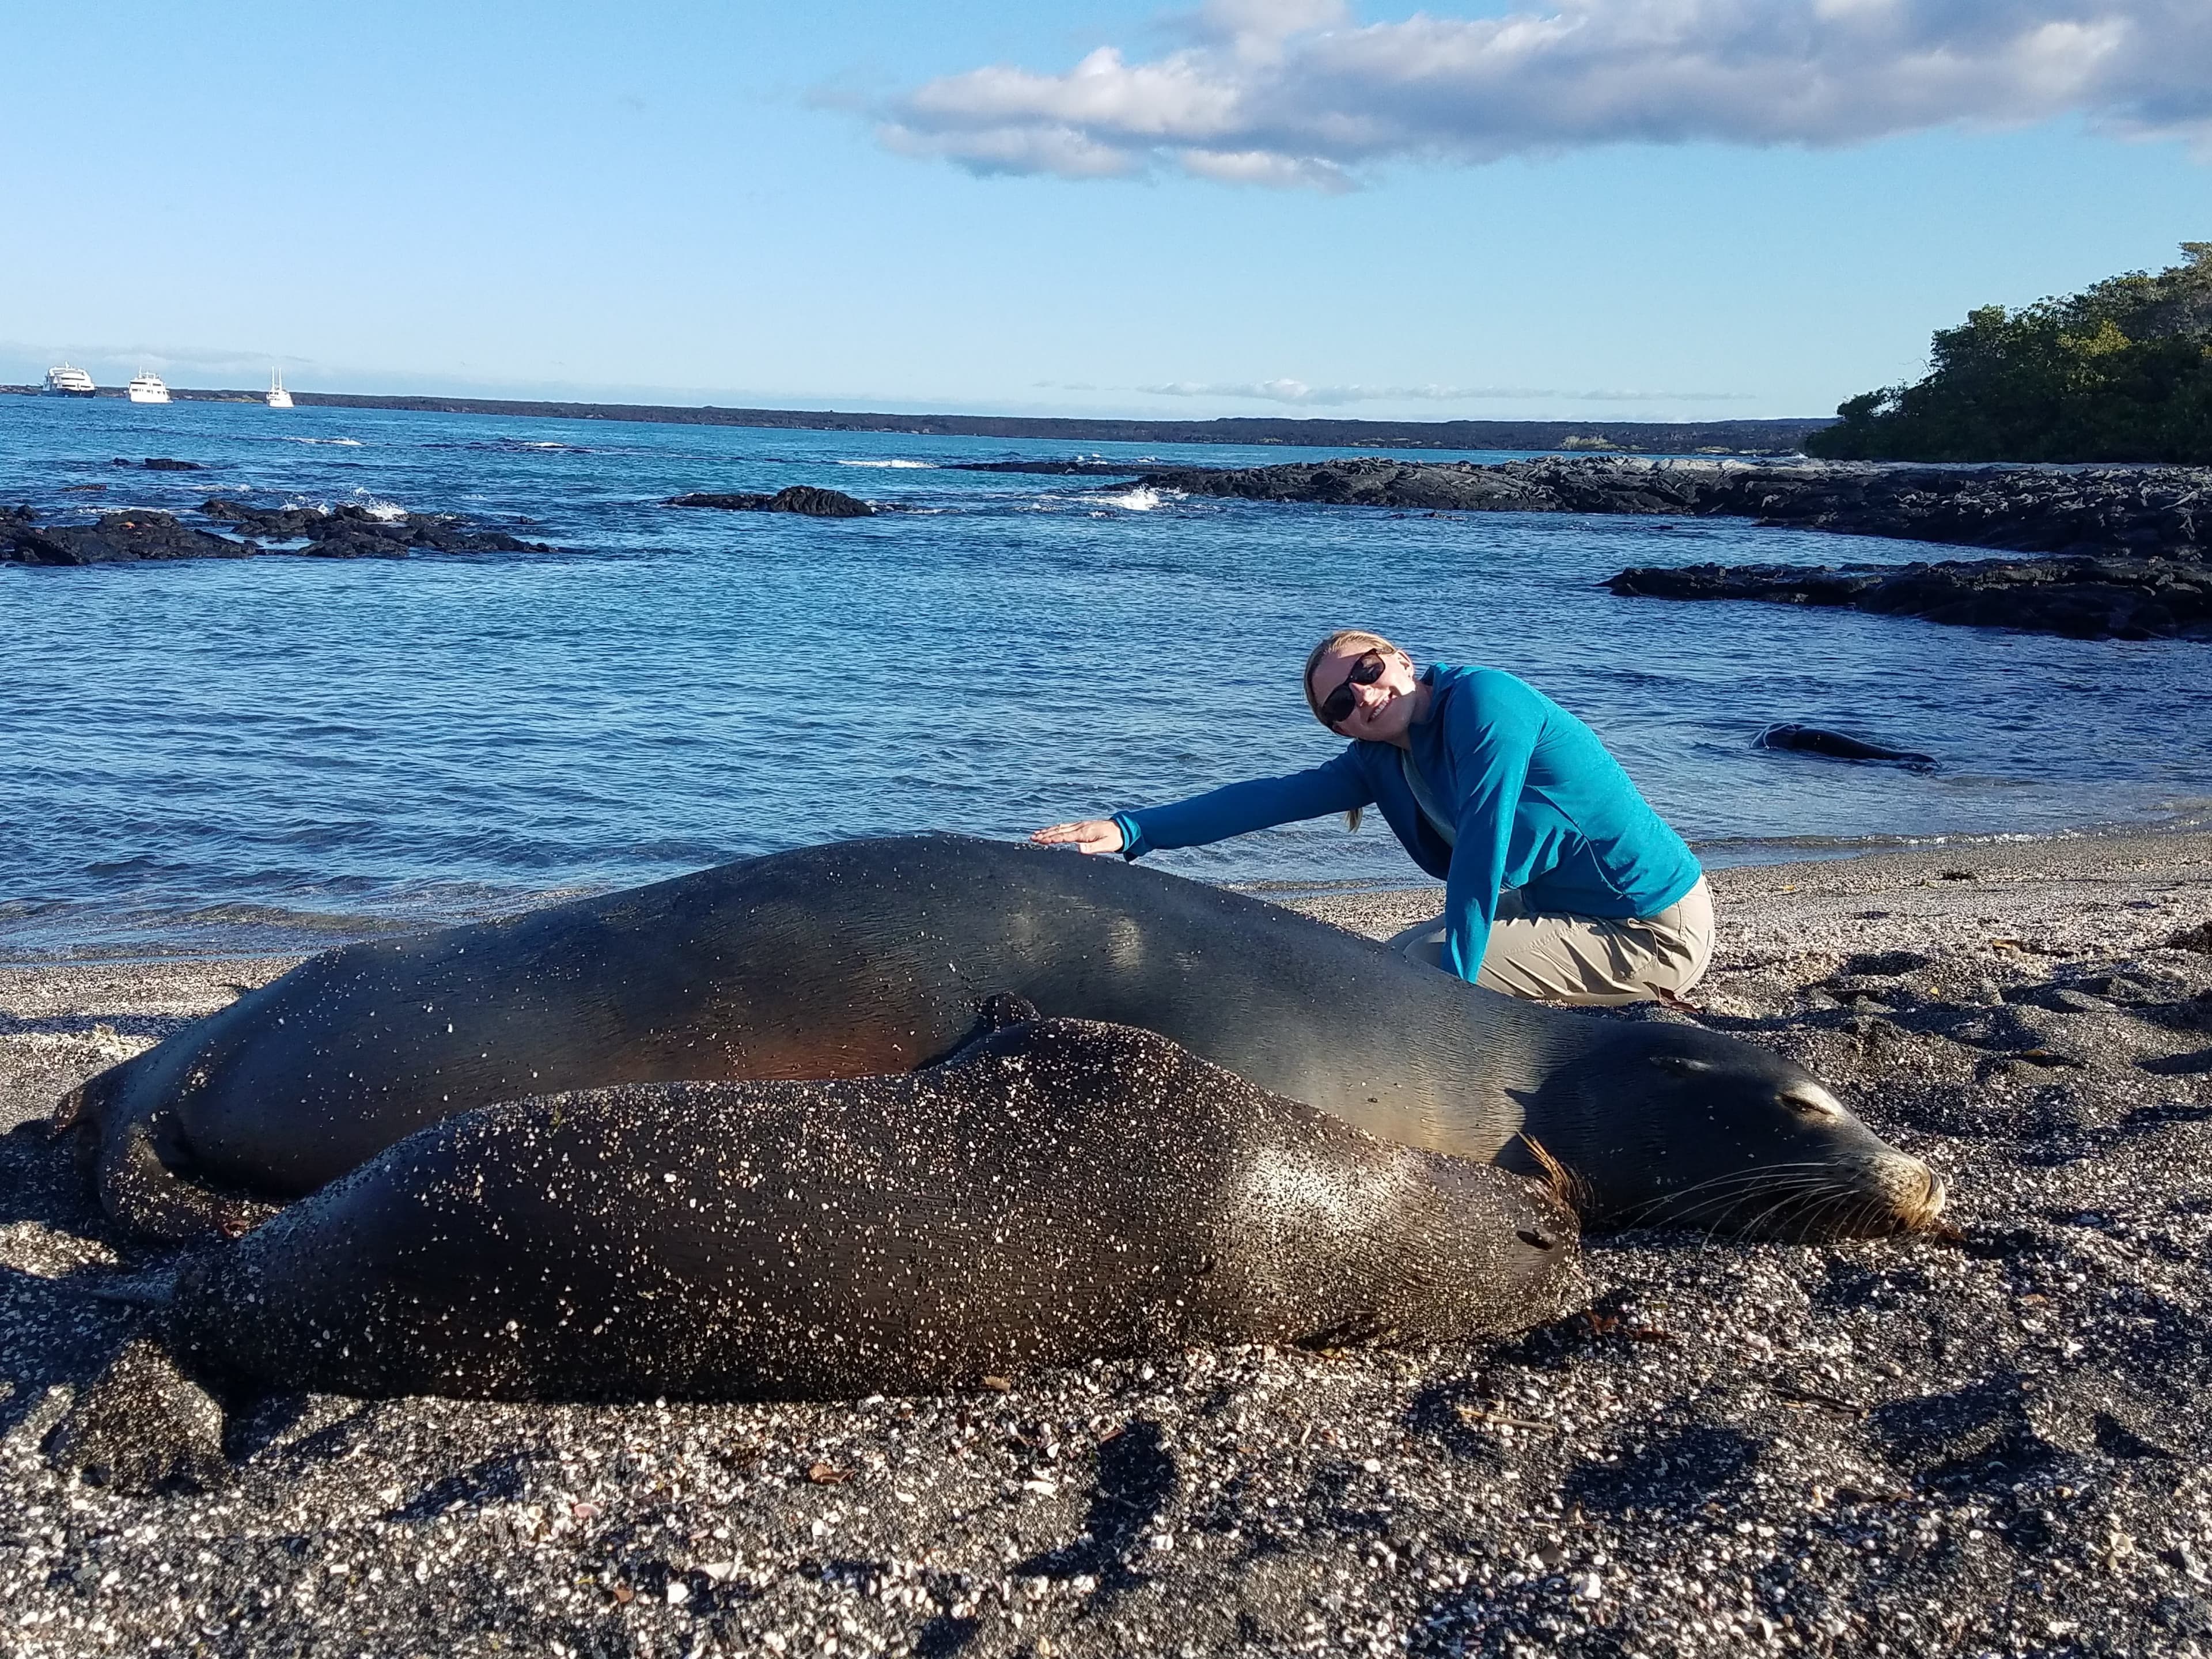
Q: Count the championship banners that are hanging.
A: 0